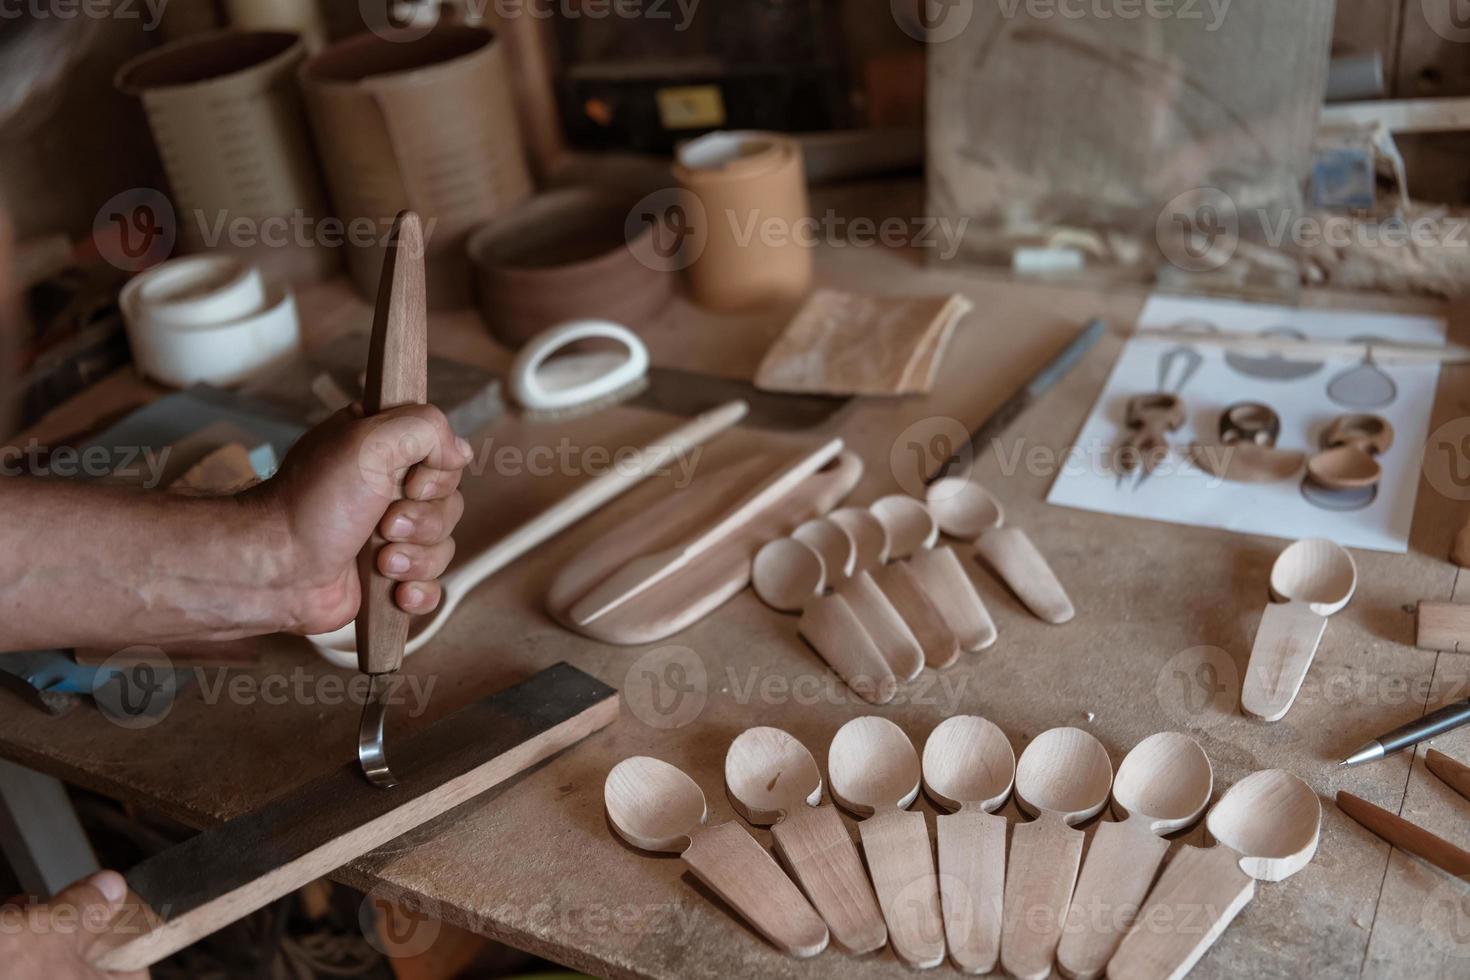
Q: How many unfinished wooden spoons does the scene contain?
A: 13